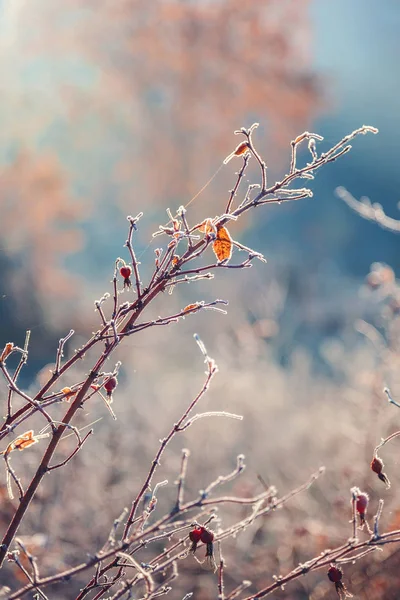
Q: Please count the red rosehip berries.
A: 7